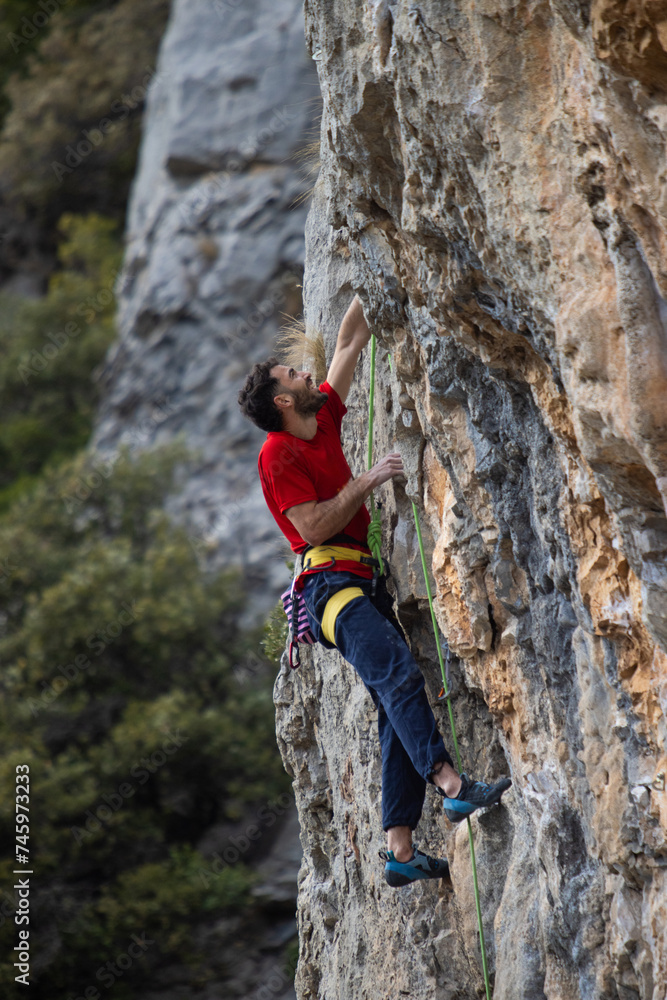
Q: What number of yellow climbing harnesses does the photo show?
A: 1